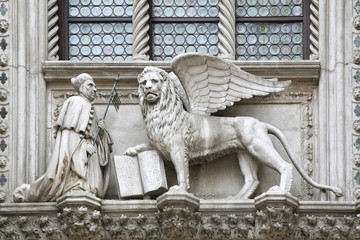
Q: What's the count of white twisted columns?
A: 4